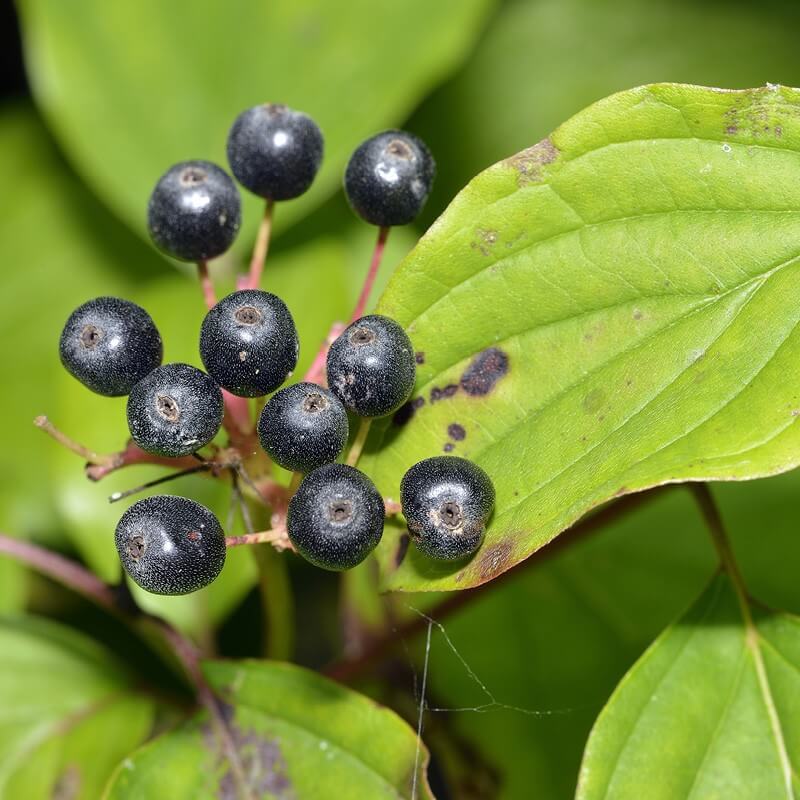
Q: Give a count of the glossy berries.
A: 11